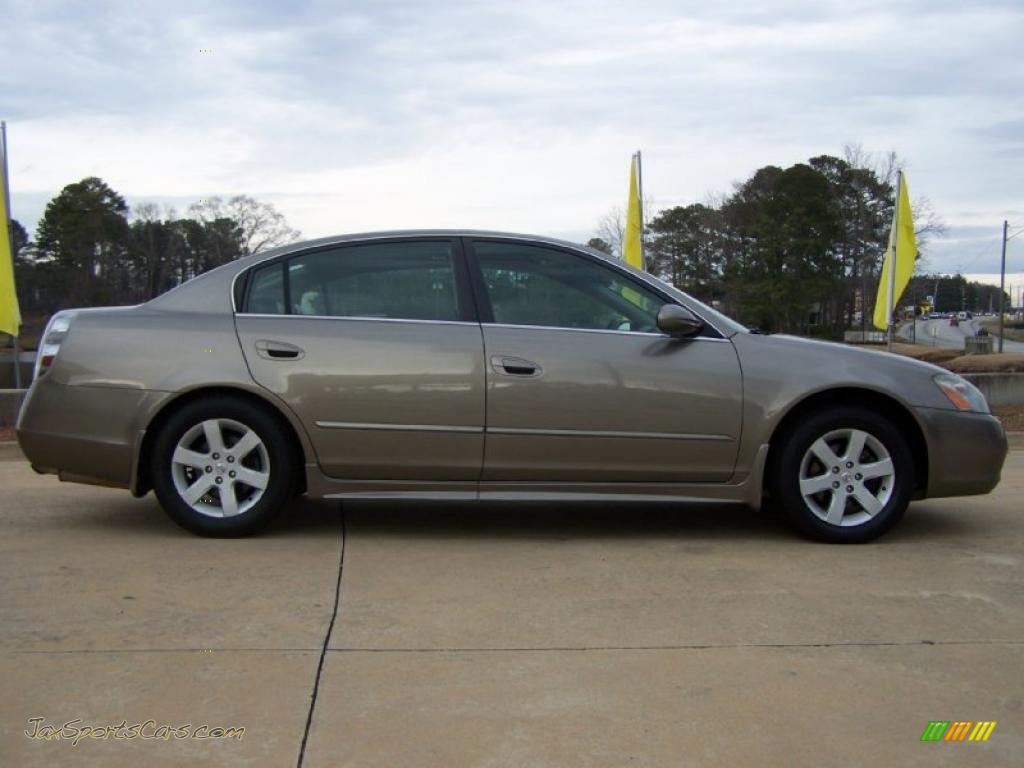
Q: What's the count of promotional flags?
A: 3